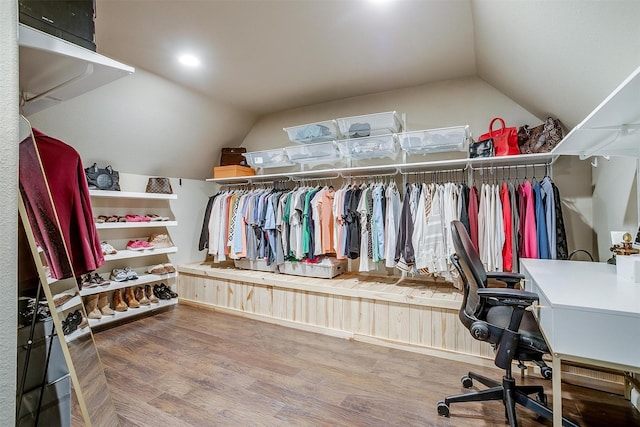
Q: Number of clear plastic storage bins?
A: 6